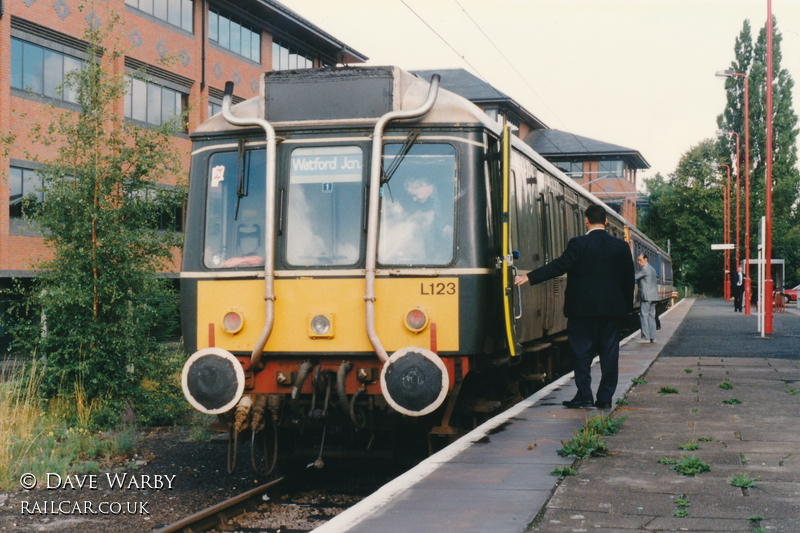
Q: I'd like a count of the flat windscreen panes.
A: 3